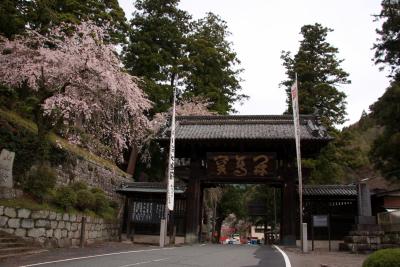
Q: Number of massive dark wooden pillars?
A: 2